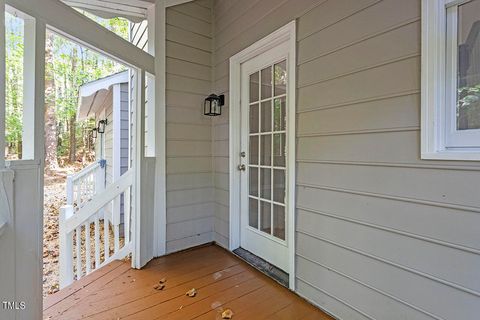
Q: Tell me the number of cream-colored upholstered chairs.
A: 0